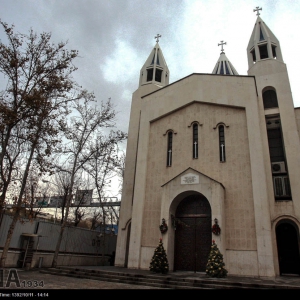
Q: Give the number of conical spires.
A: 3